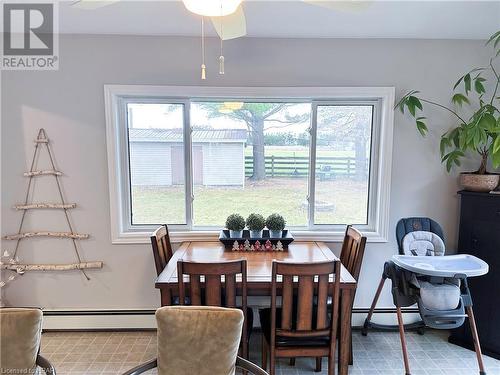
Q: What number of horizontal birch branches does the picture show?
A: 5